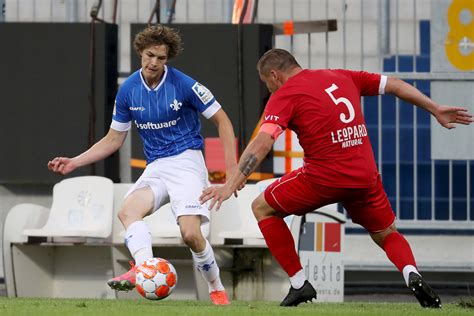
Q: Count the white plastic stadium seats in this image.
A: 3